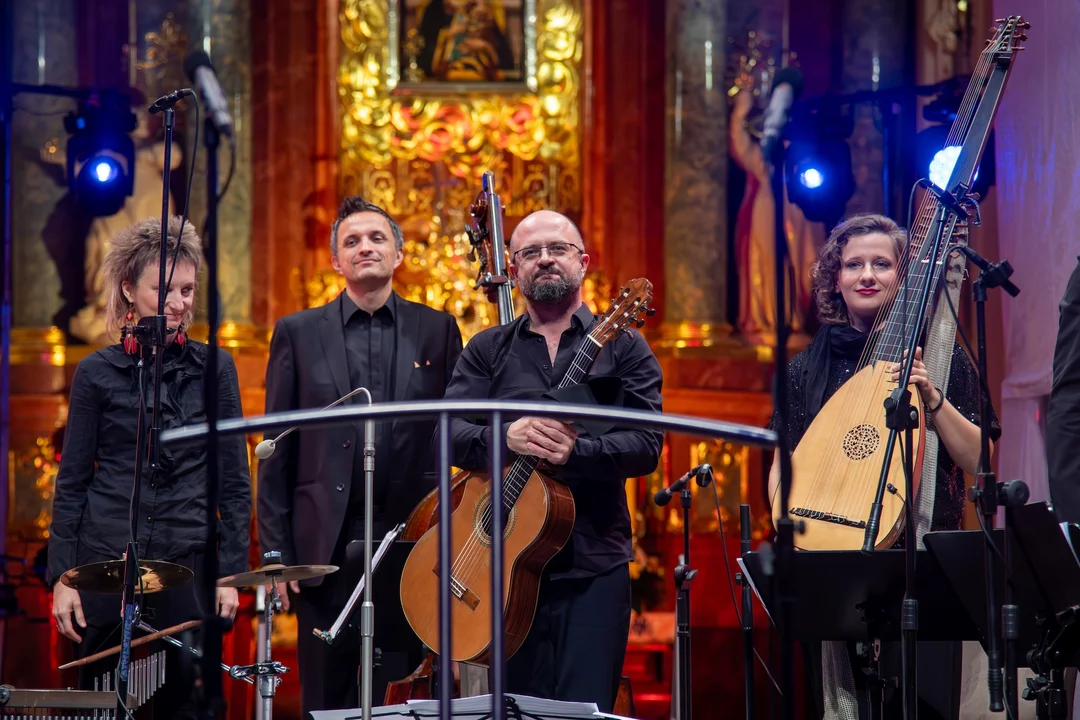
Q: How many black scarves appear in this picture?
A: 1